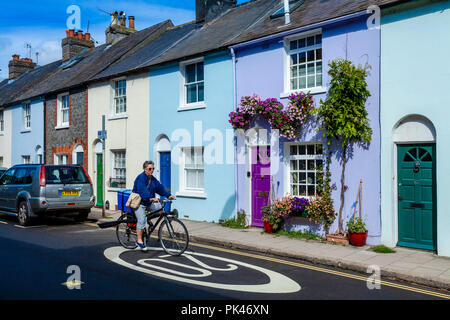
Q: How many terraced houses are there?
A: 7